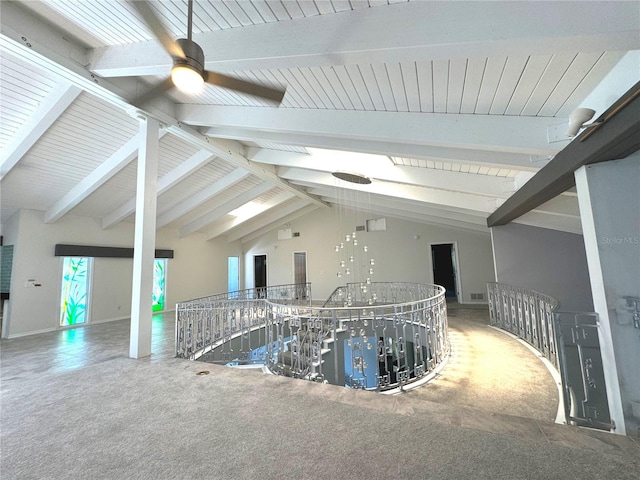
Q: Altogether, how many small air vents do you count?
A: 3